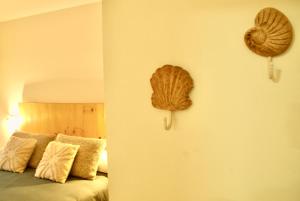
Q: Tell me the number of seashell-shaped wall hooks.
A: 2